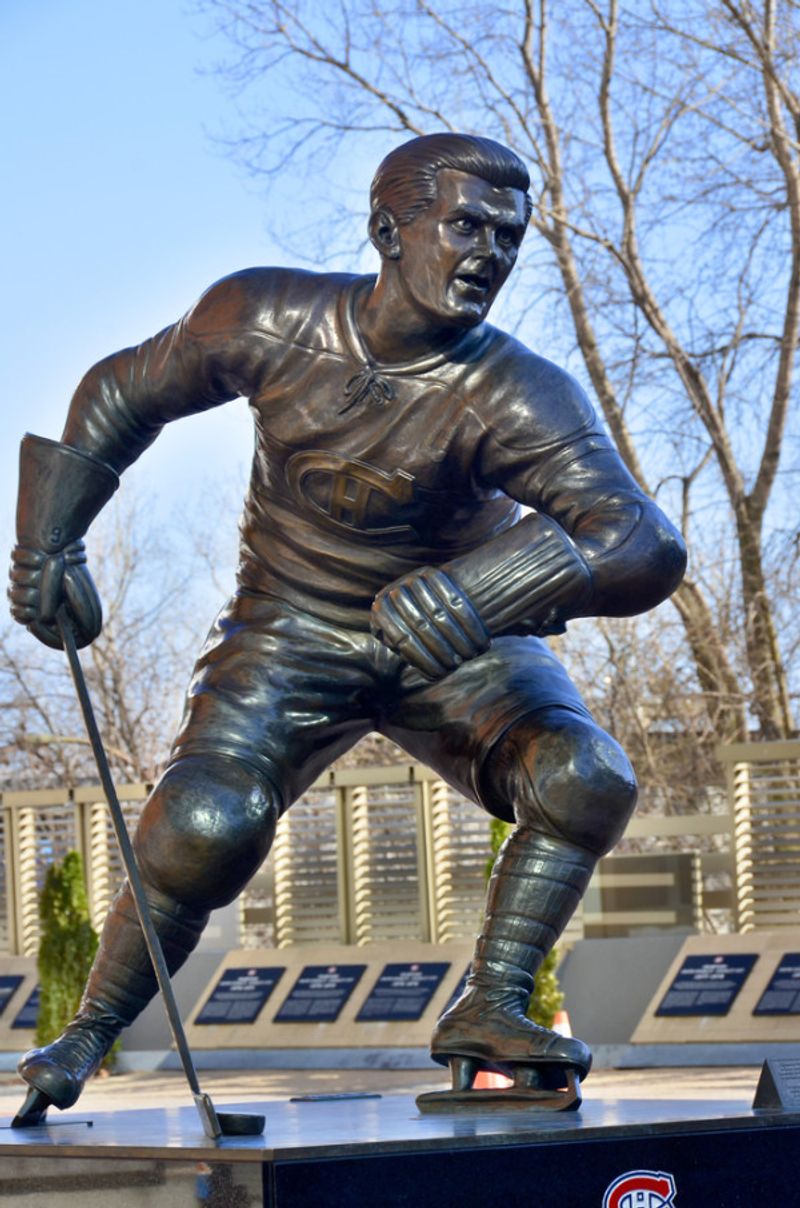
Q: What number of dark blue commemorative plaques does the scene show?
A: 8